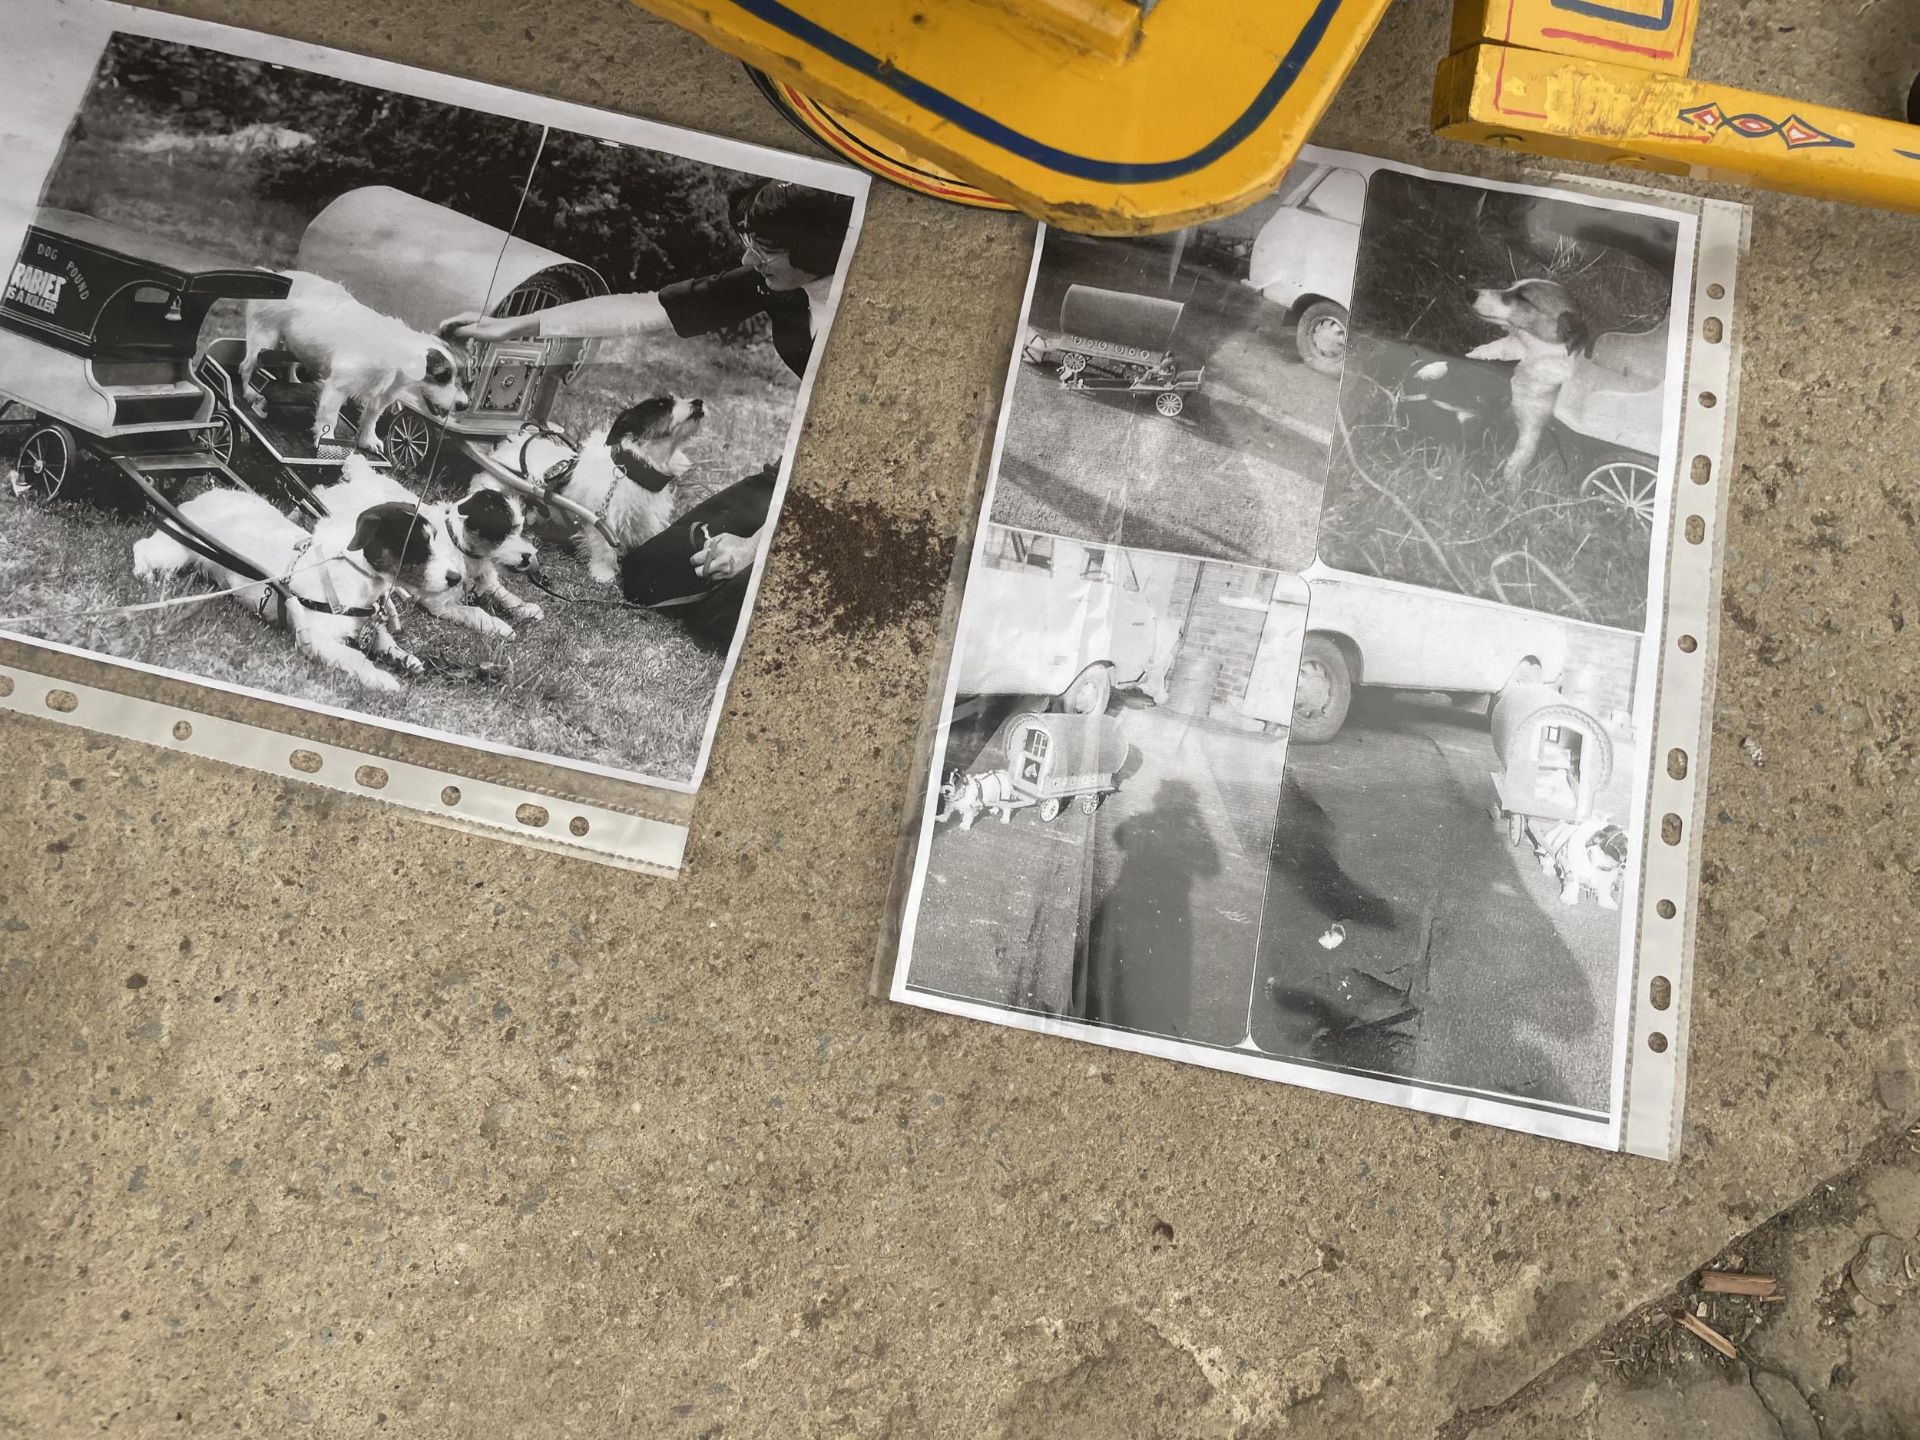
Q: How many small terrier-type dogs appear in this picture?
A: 7